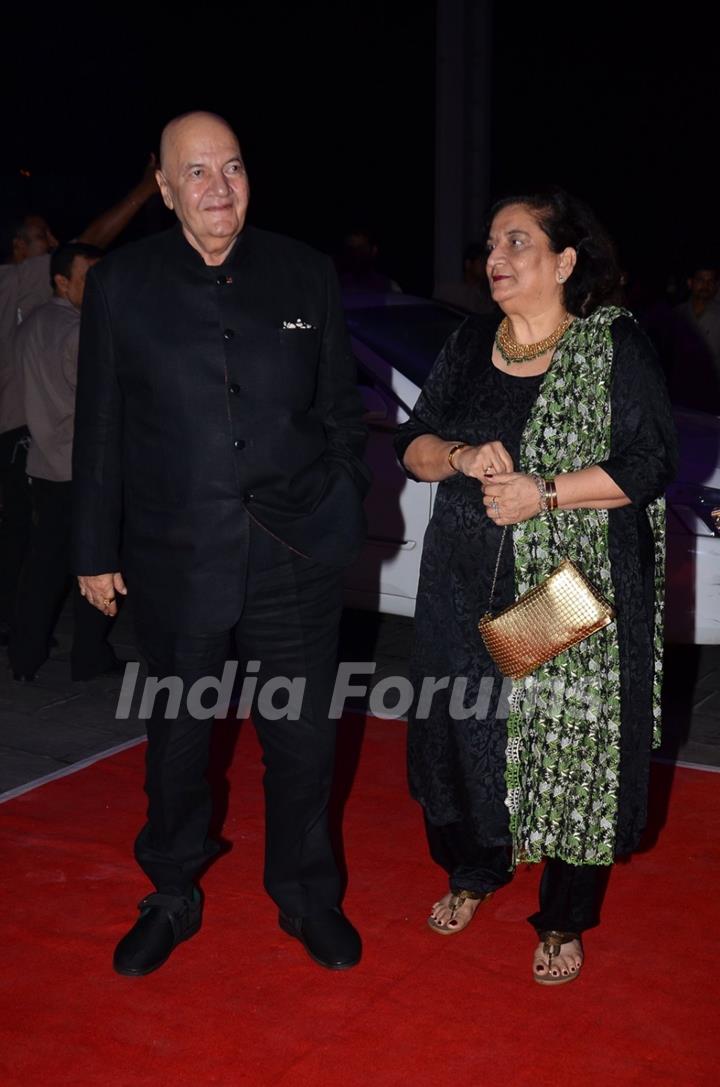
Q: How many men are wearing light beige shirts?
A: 2